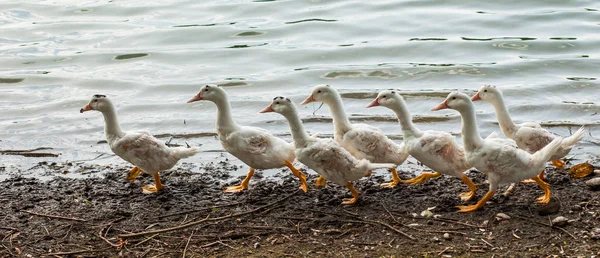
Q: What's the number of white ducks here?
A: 7